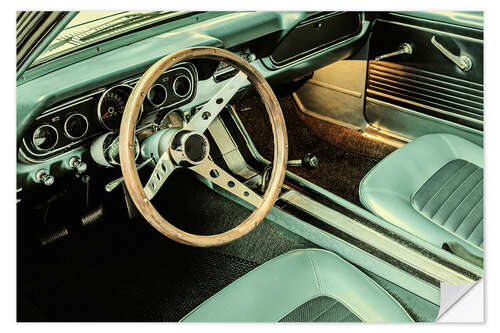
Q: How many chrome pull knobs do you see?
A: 2